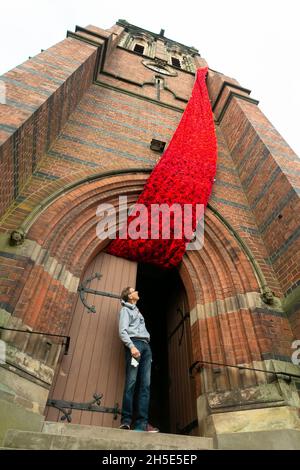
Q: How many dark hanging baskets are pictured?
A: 0